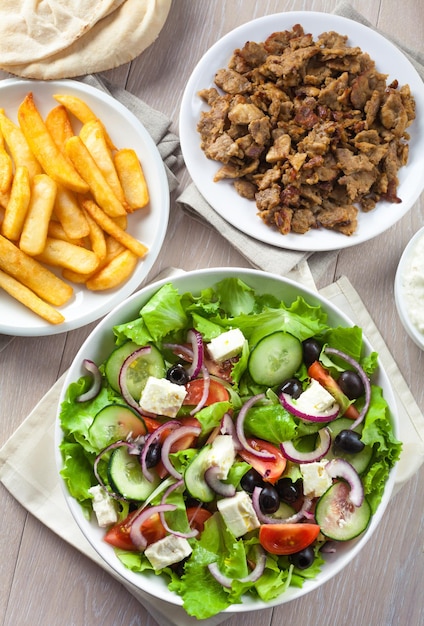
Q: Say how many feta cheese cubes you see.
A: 8